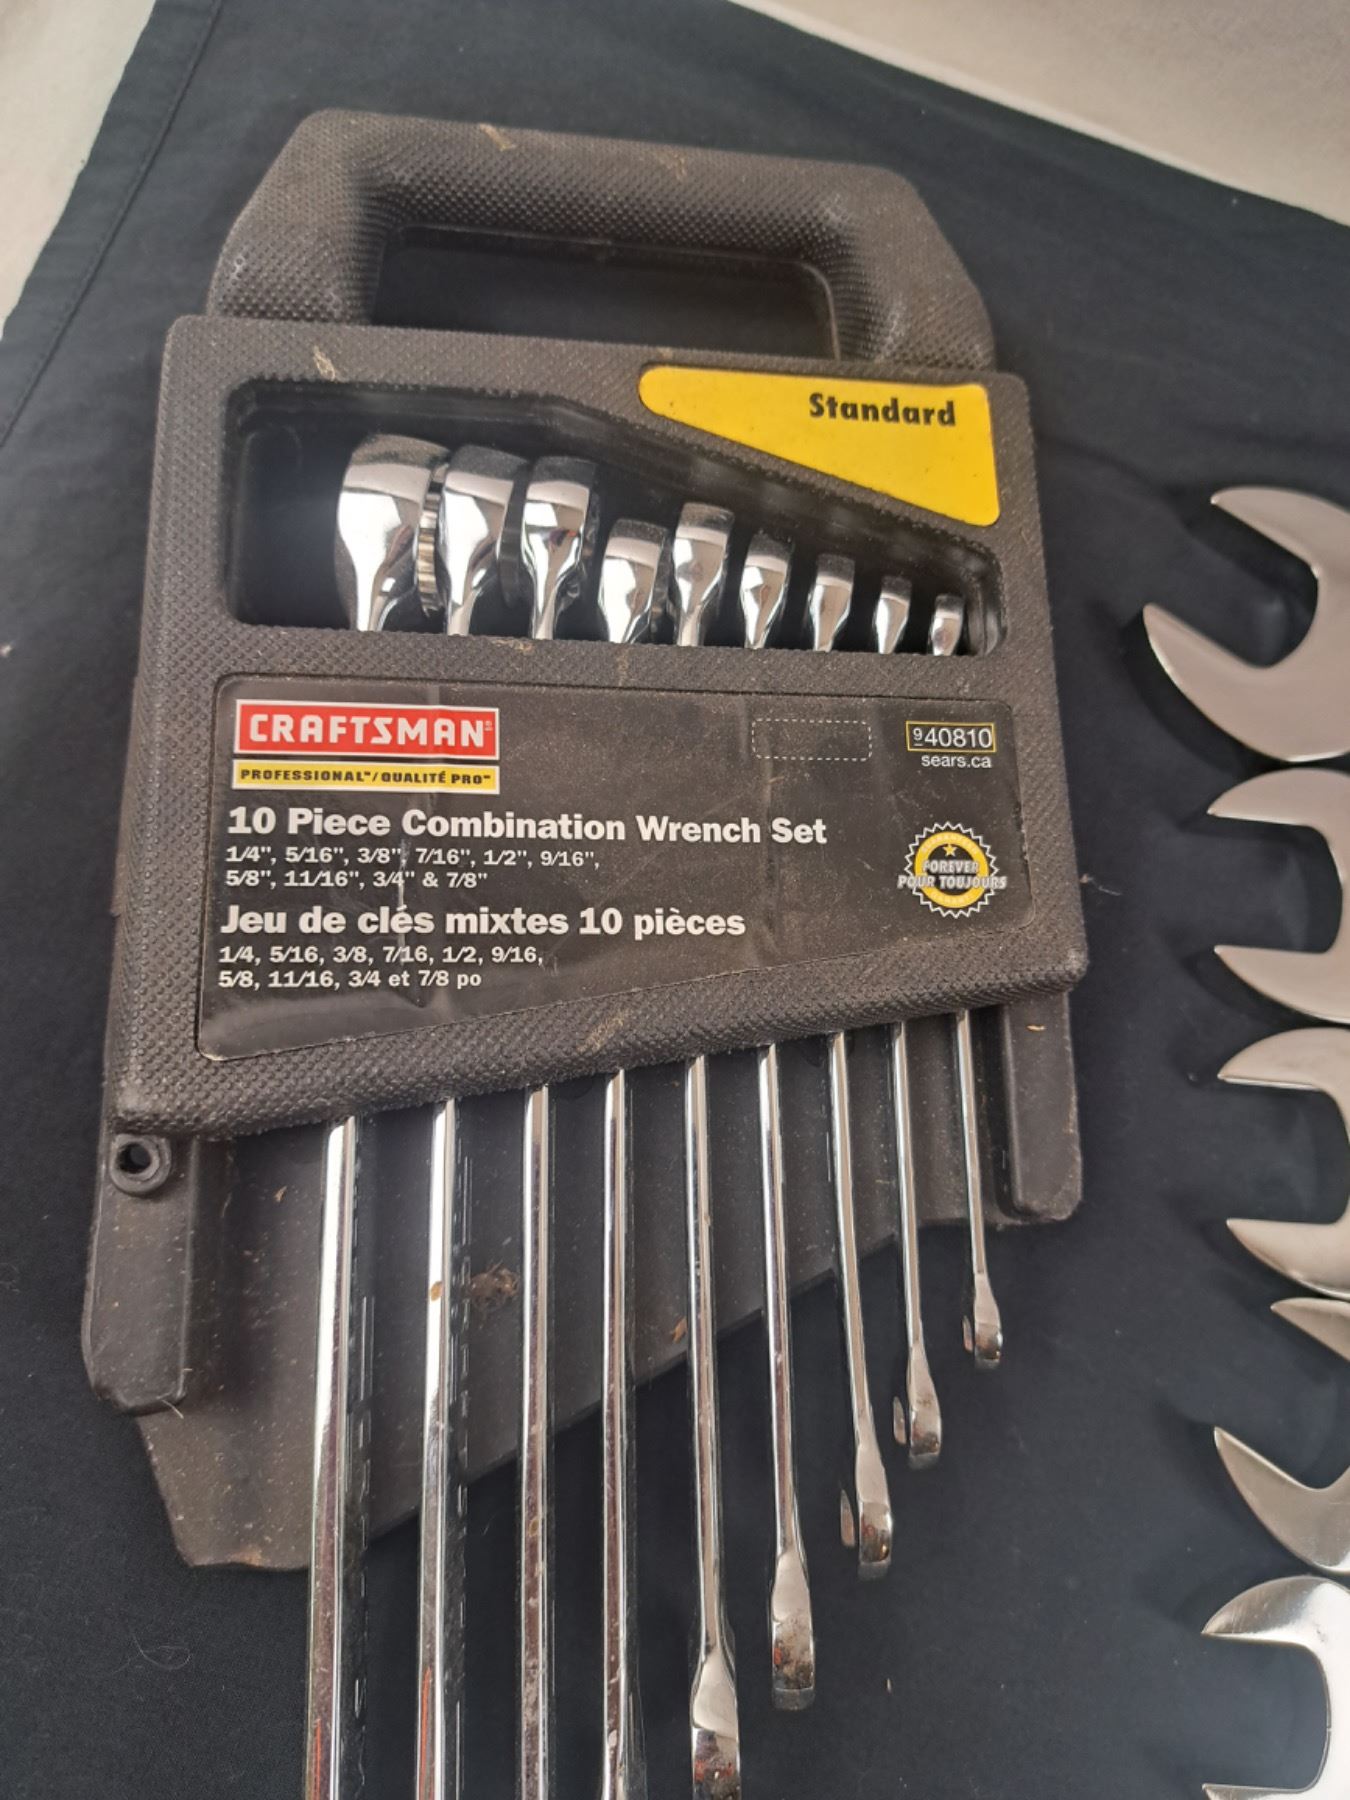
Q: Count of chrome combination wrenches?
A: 9